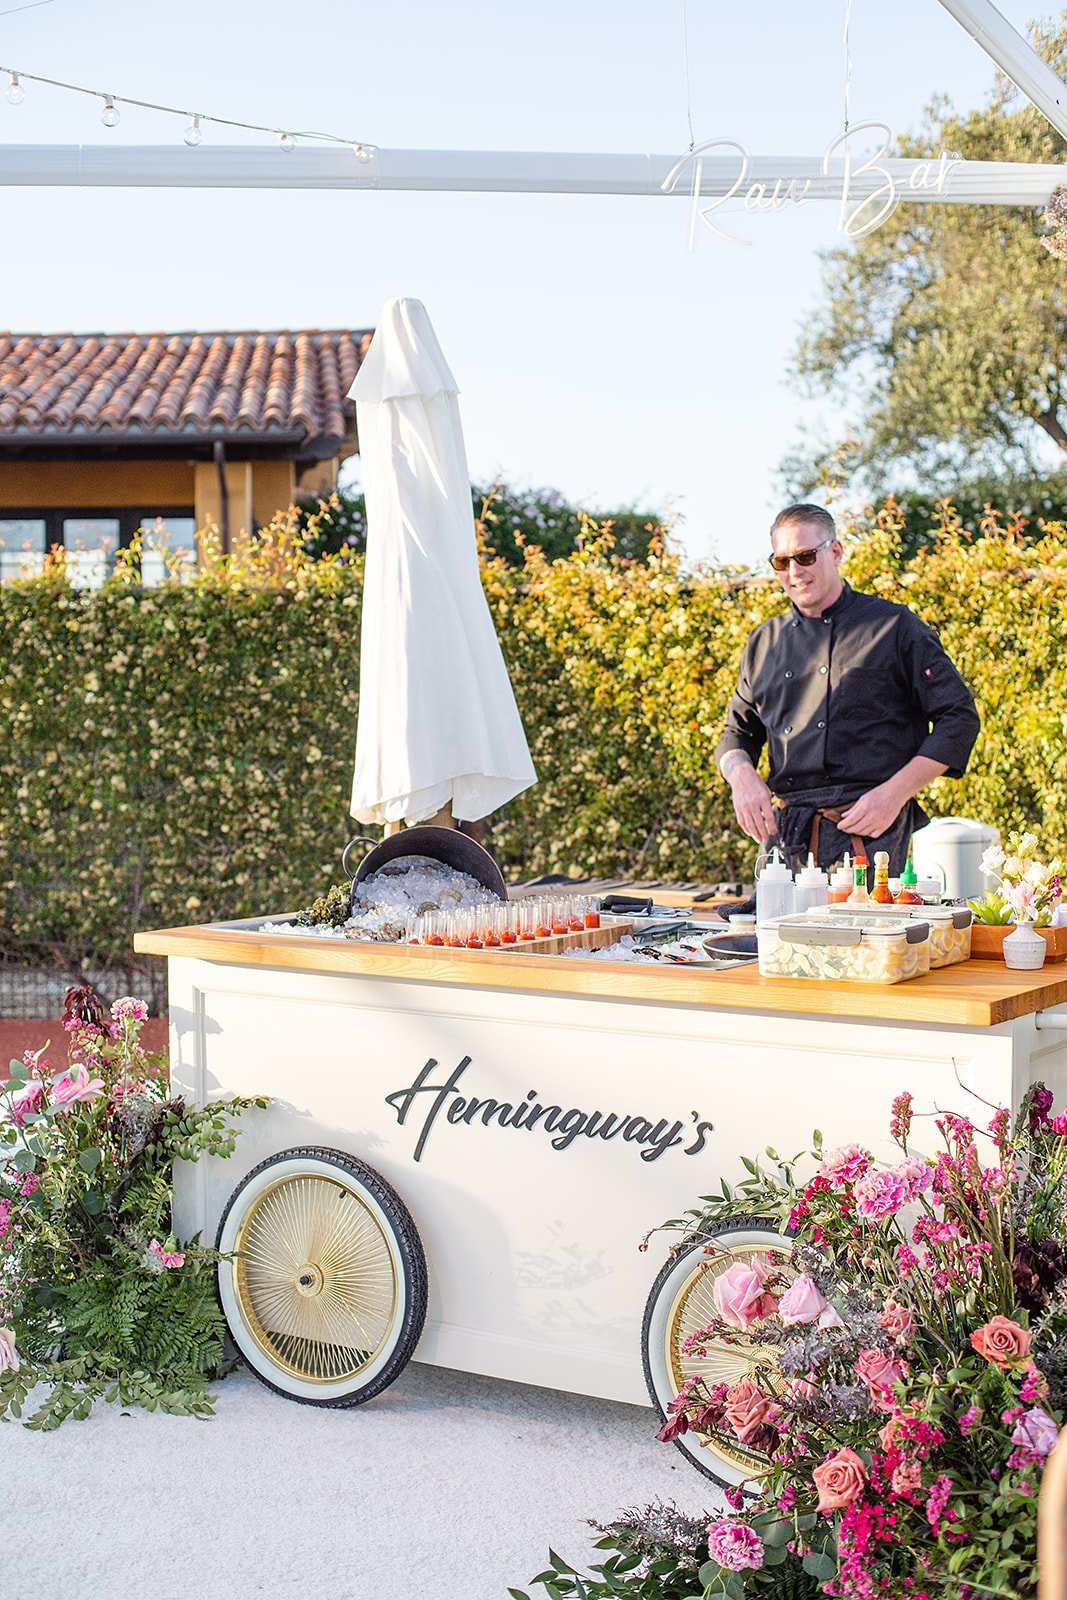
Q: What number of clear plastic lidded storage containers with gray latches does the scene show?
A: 2